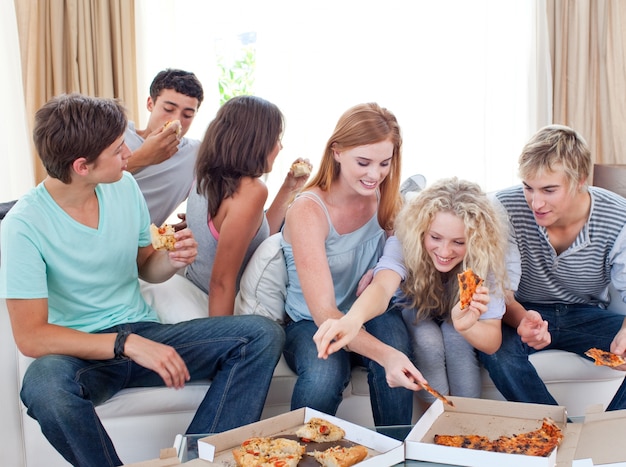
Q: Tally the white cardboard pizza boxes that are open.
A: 2